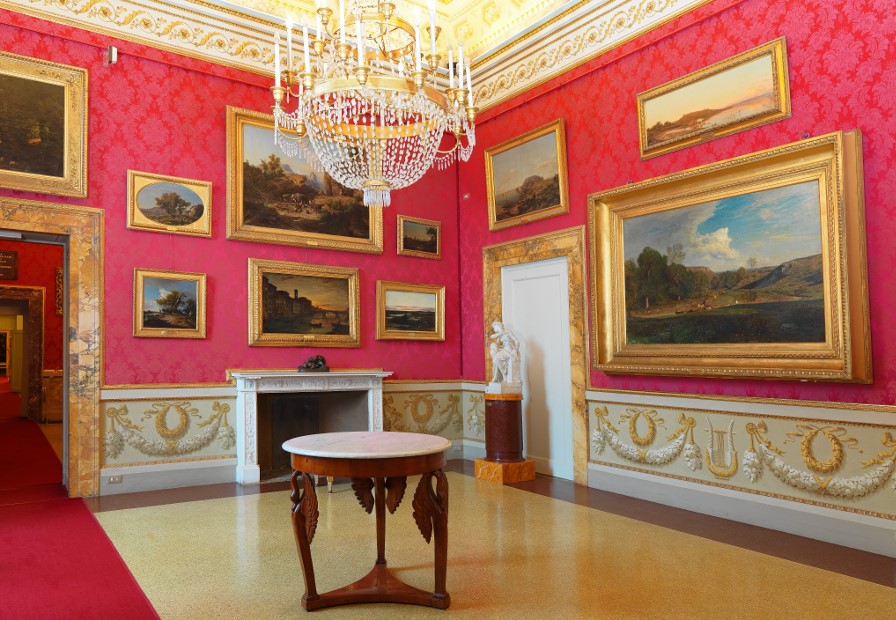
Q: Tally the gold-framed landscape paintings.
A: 10